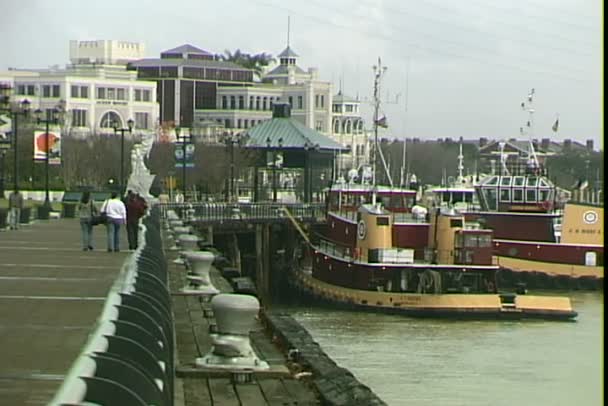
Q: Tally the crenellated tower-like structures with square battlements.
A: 1